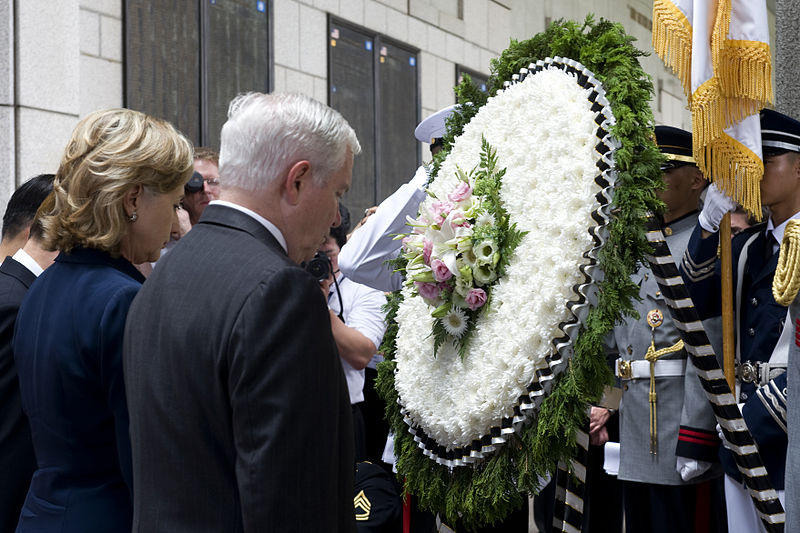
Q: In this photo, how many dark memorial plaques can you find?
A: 5